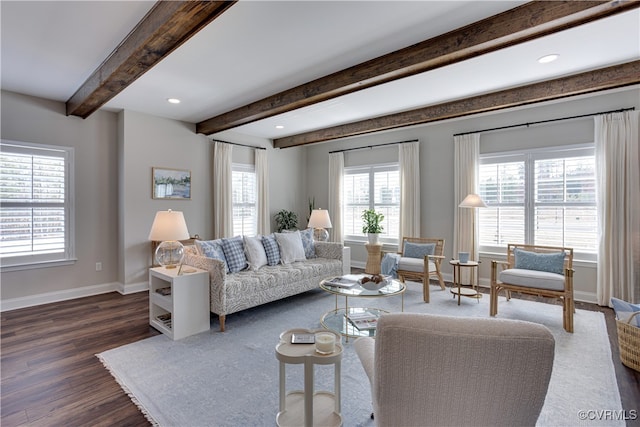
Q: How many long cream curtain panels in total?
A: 6